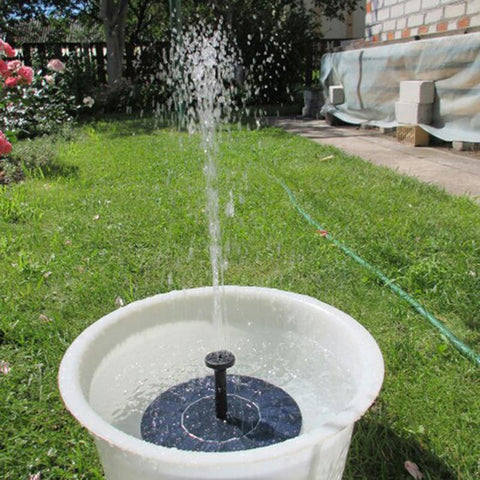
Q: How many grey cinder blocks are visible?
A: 3